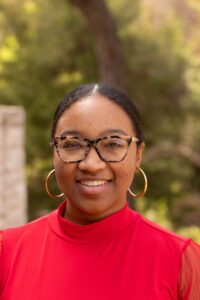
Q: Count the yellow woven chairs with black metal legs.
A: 0